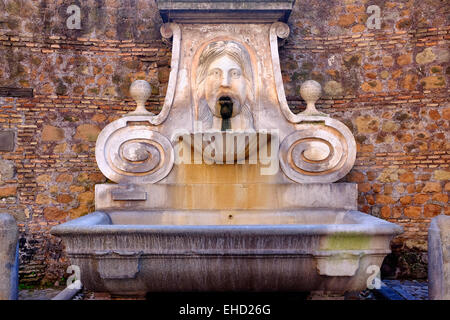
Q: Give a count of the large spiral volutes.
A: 2